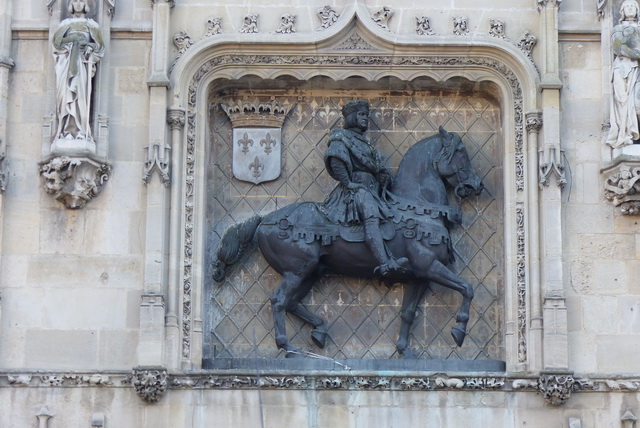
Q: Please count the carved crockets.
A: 10